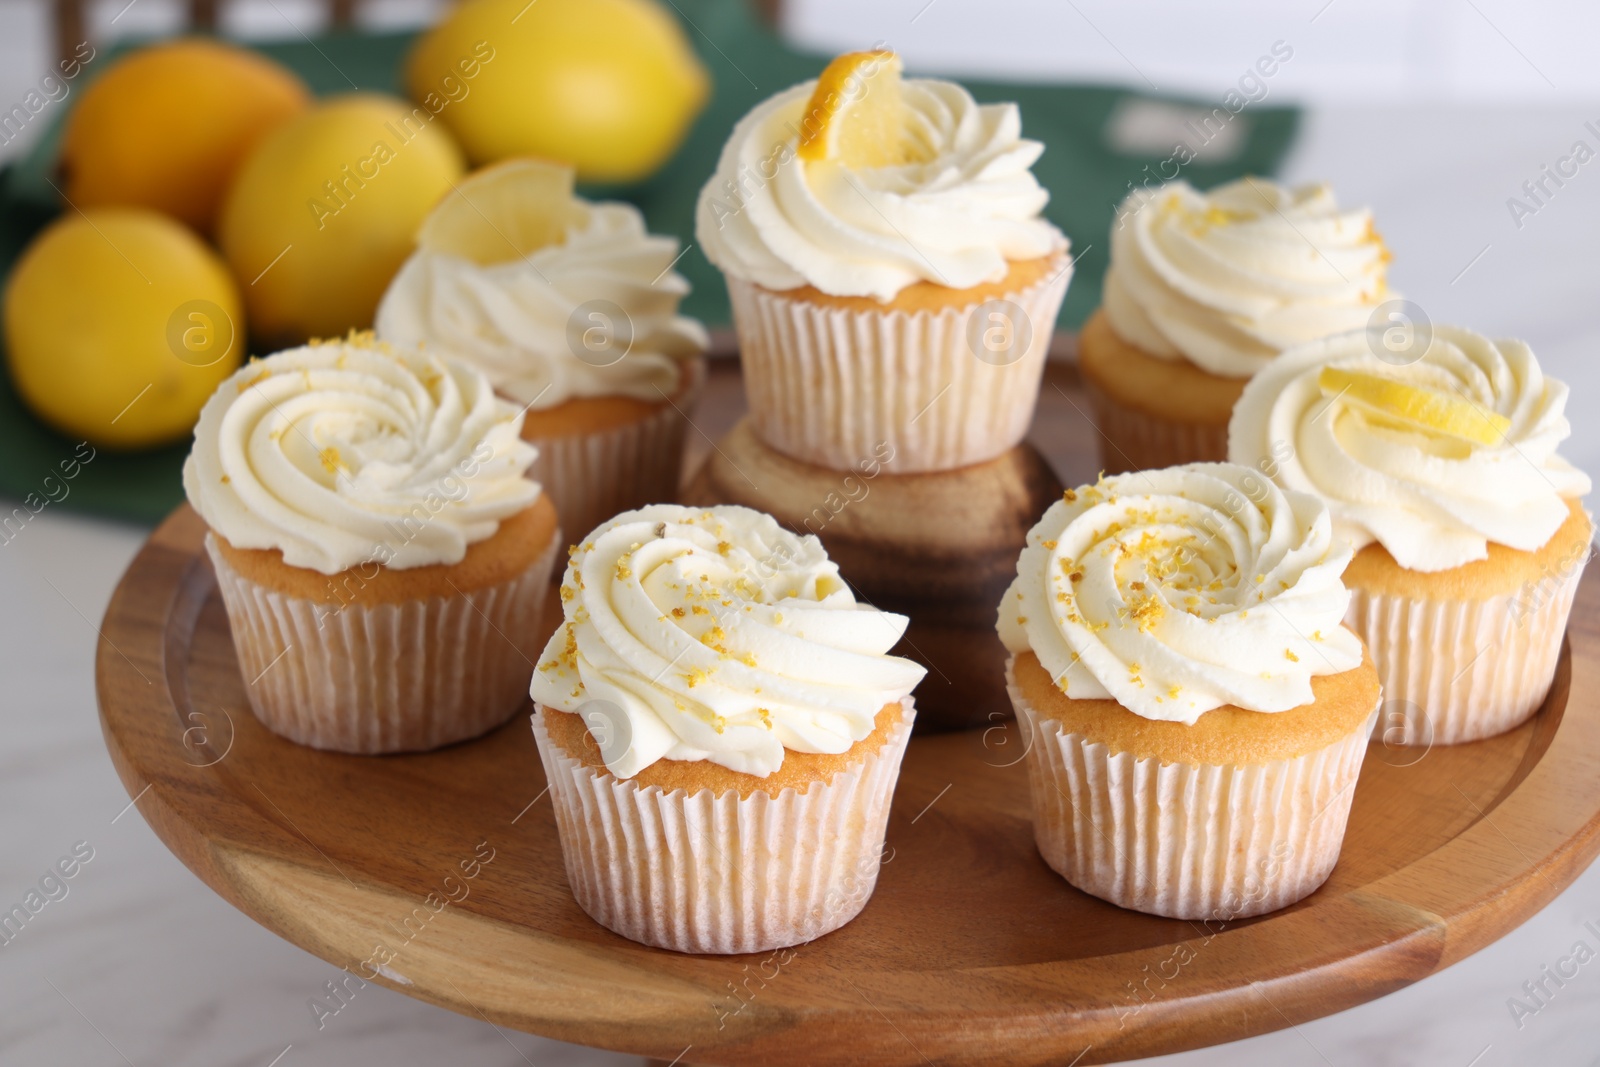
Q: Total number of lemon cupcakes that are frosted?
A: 7